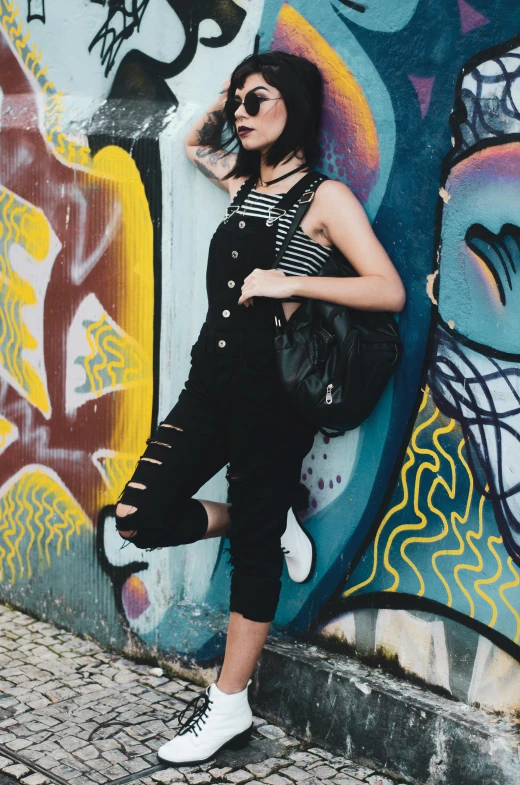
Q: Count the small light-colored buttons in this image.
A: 5